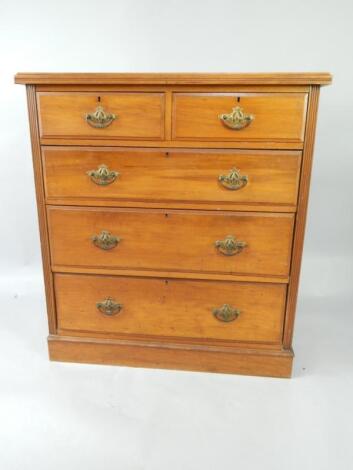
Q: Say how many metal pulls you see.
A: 8